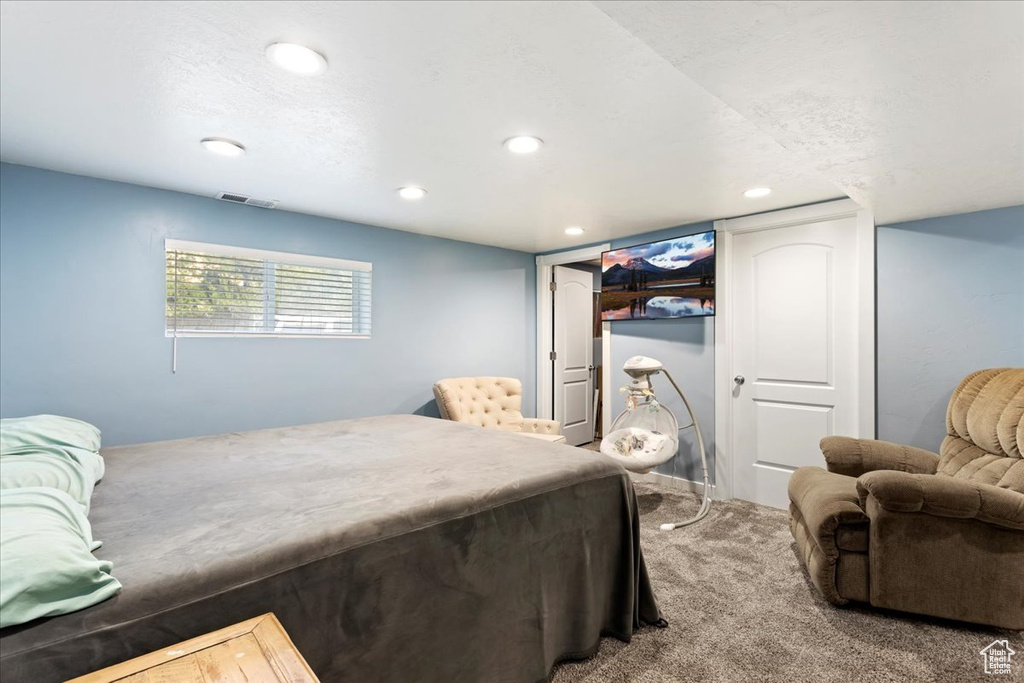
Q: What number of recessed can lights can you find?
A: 6